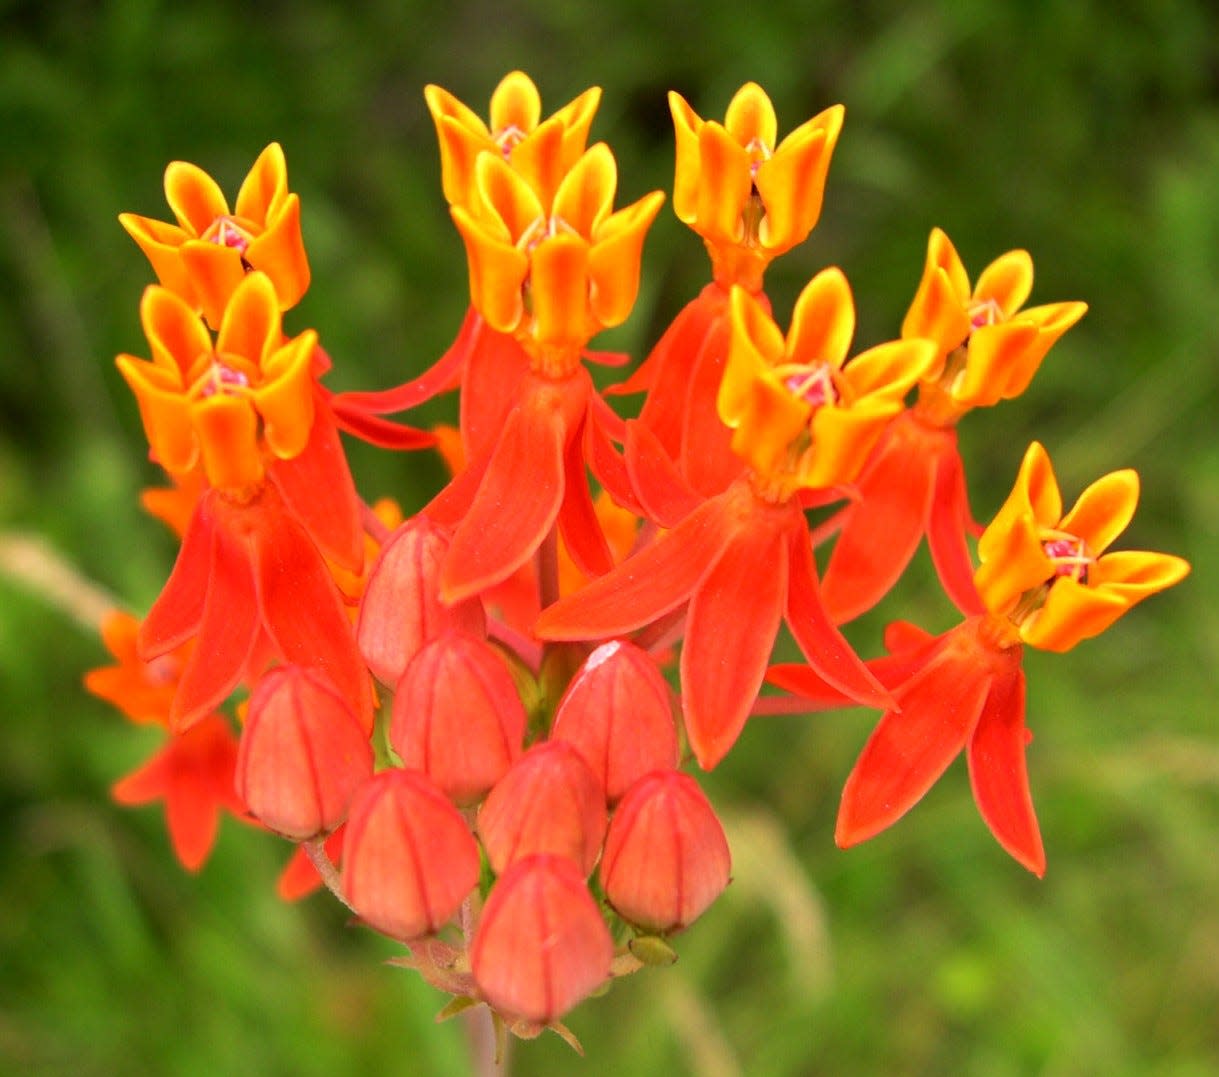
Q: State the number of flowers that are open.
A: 8